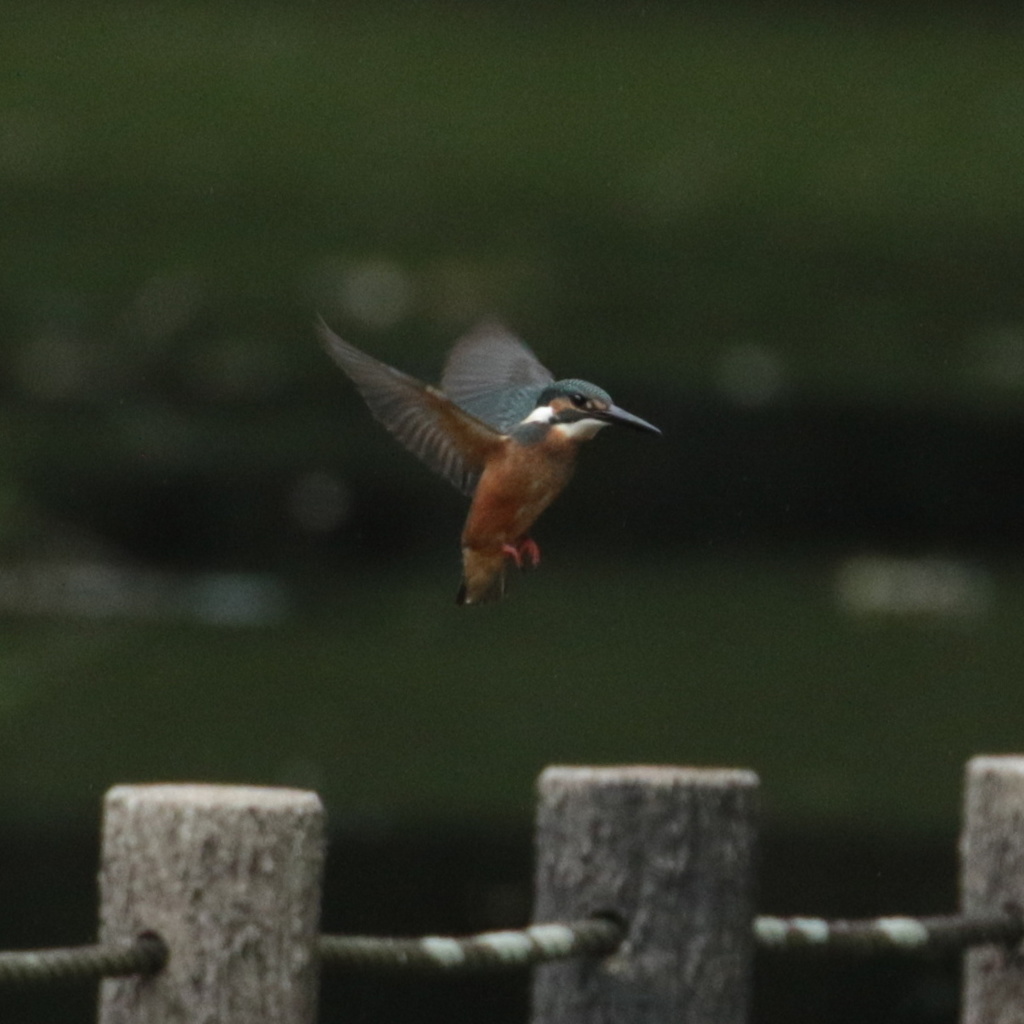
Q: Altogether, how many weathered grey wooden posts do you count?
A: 3